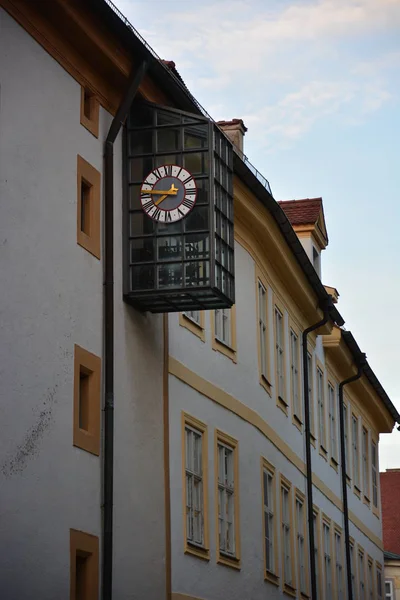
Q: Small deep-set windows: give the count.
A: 4